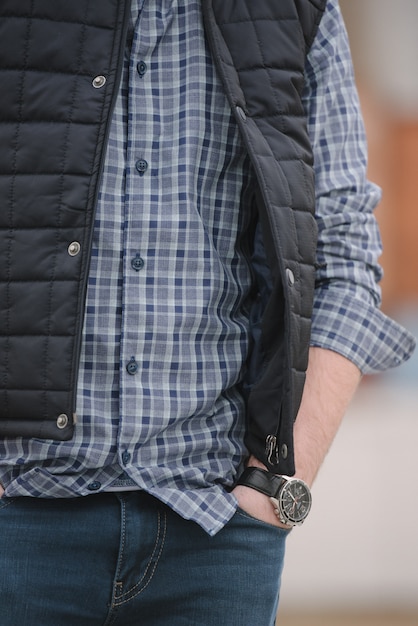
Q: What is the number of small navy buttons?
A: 6